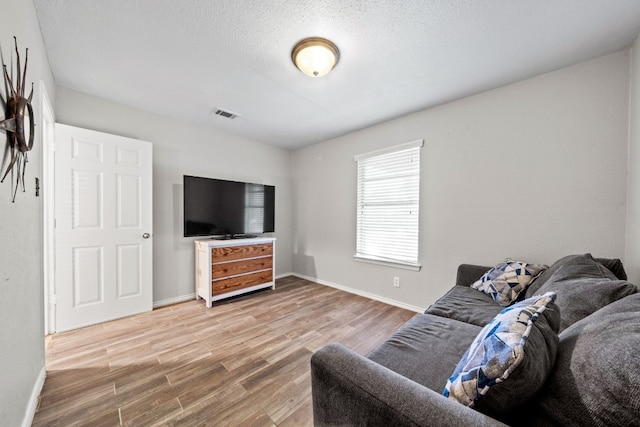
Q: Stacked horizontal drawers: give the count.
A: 3